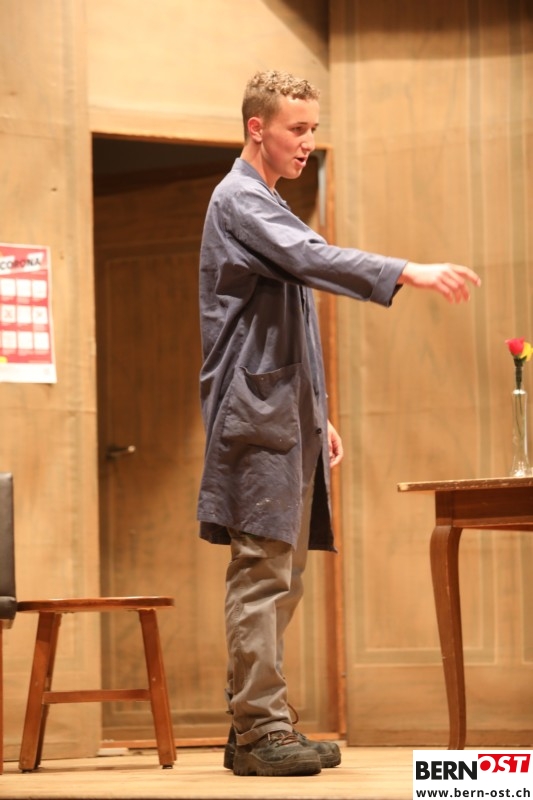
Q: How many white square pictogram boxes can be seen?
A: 9